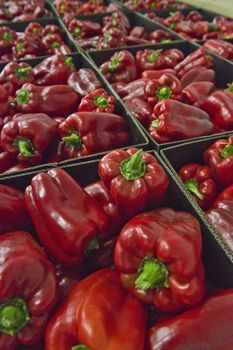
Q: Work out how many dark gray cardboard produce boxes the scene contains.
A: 11